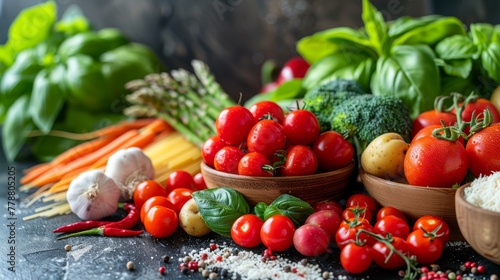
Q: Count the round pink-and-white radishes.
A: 2